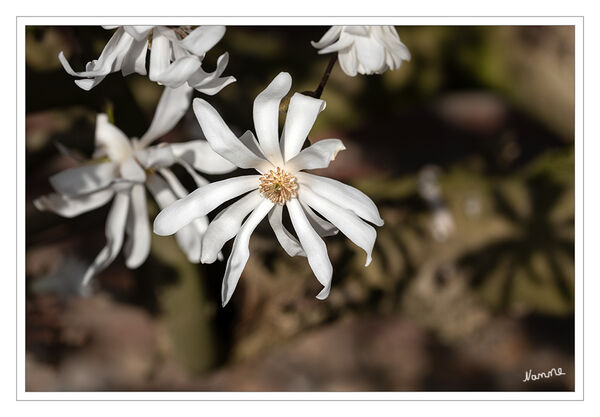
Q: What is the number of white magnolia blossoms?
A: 4